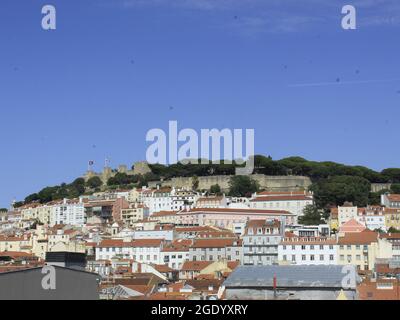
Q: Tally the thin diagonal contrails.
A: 1